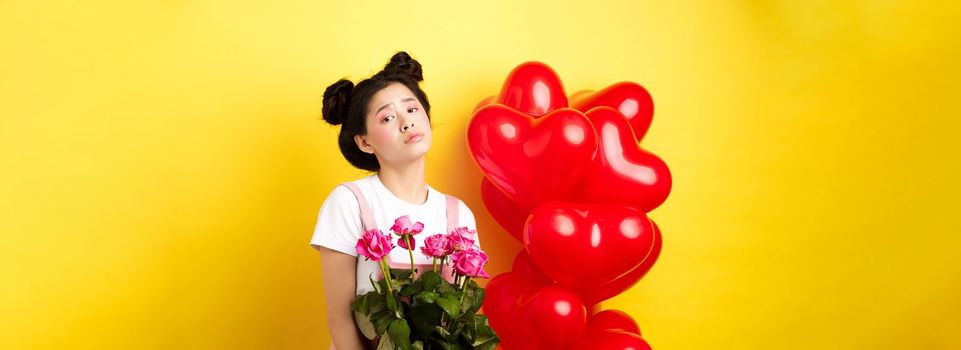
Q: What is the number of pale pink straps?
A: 2